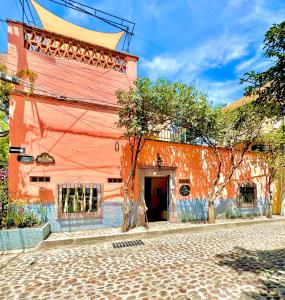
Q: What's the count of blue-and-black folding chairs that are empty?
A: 0